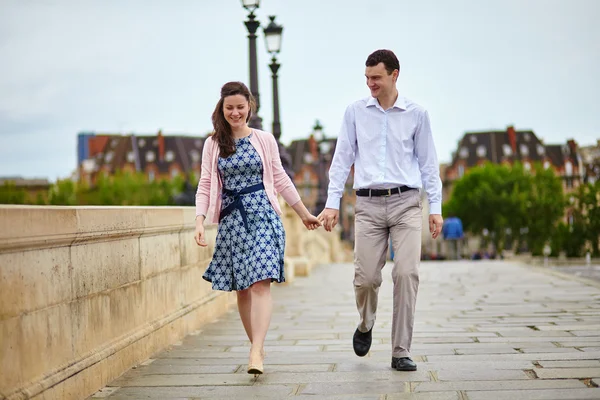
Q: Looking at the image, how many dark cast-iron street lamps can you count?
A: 3